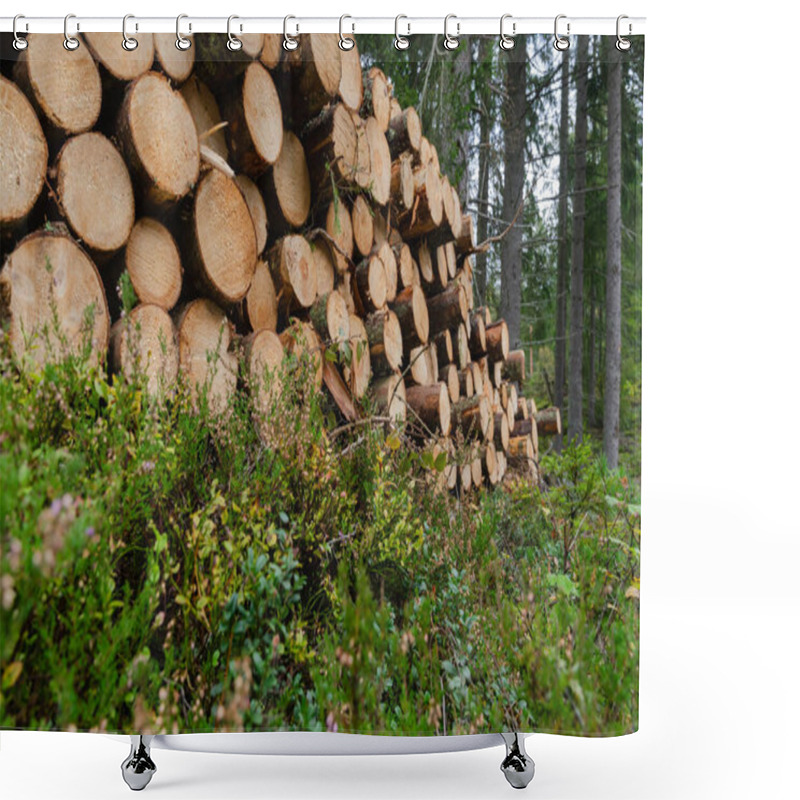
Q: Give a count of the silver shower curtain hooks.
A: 12